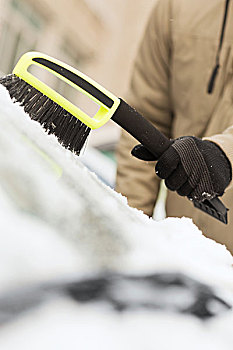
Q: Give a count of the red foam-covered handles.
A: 0